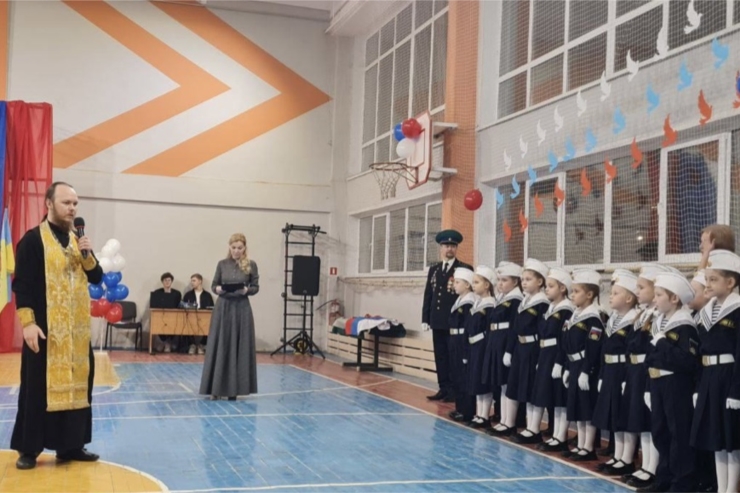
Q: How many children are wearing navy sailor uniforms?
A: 11